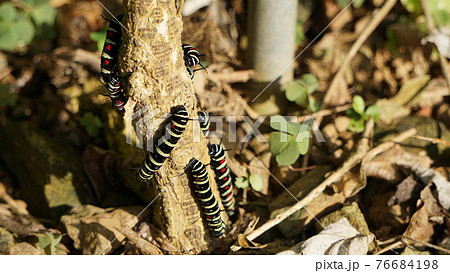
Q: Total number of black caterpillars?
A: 7